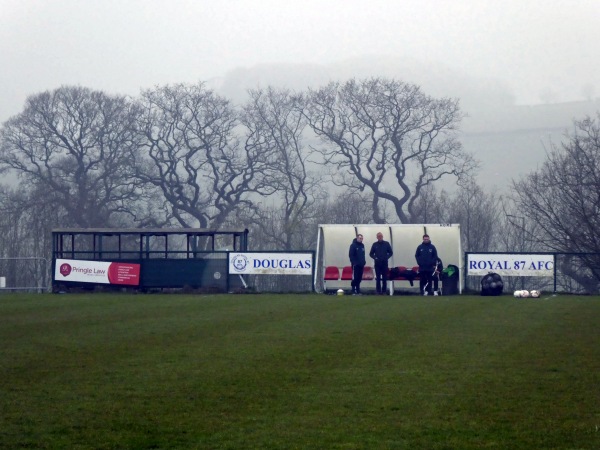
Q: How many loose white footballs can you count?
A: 4